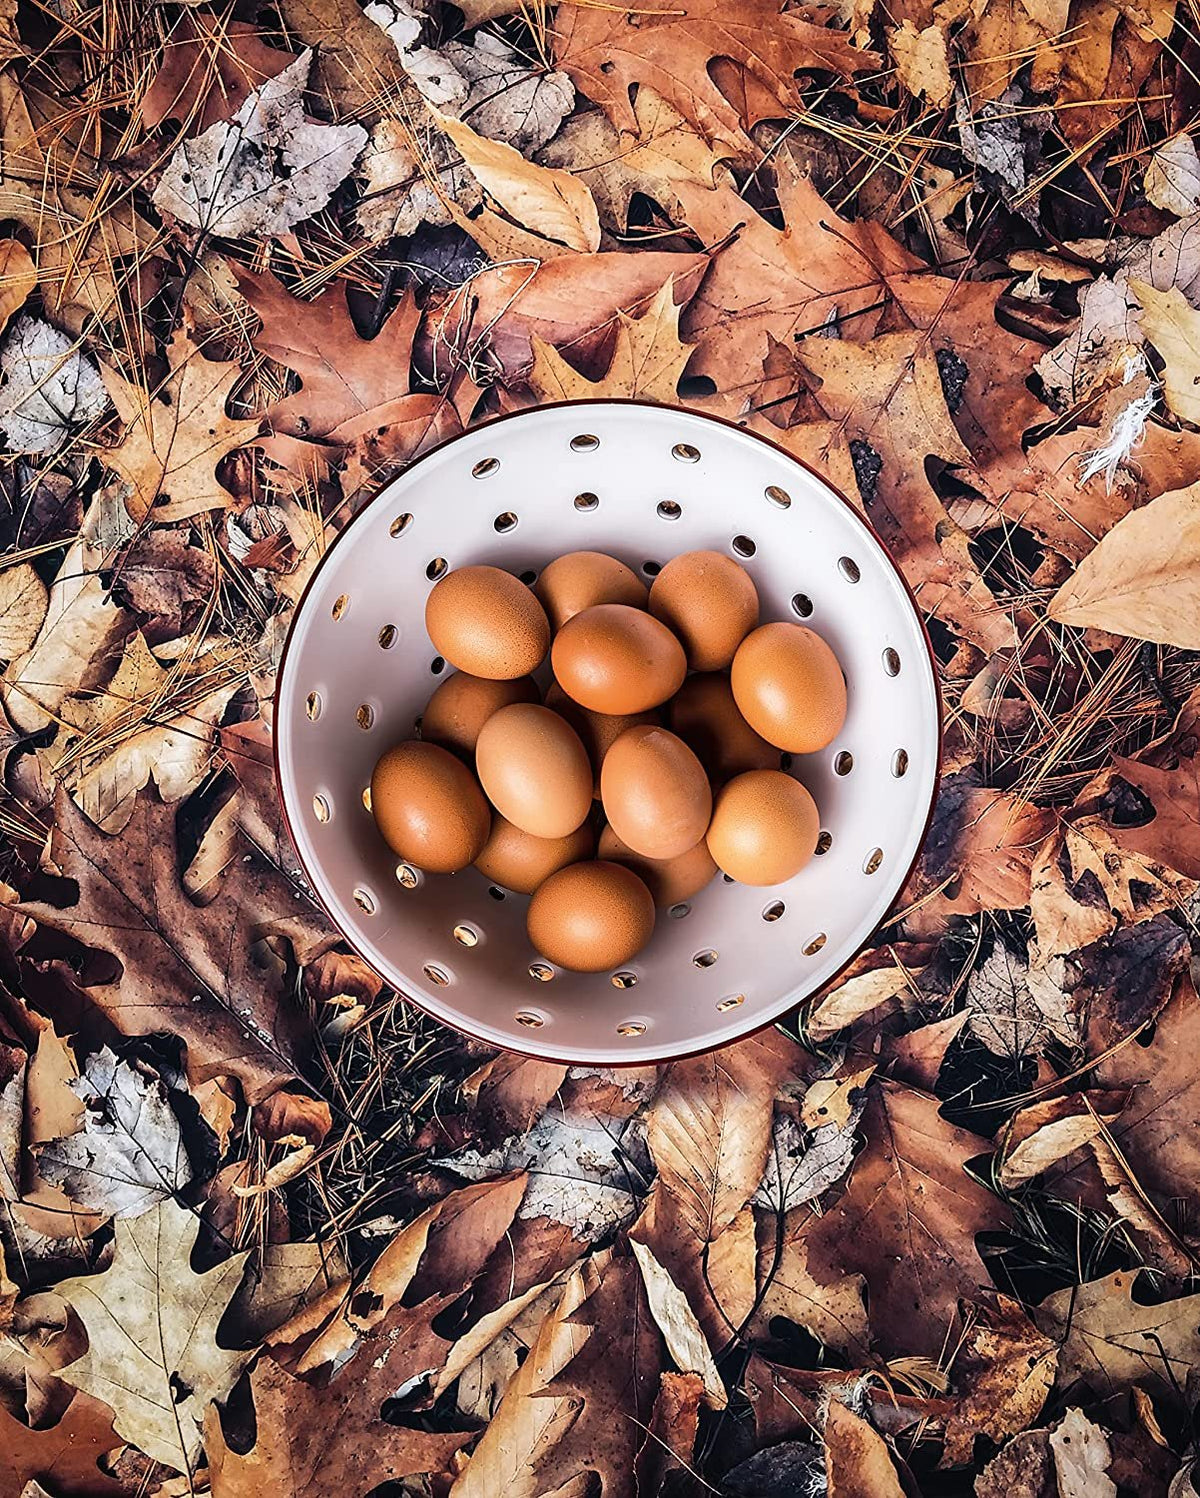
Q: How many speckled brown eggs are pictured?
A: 15